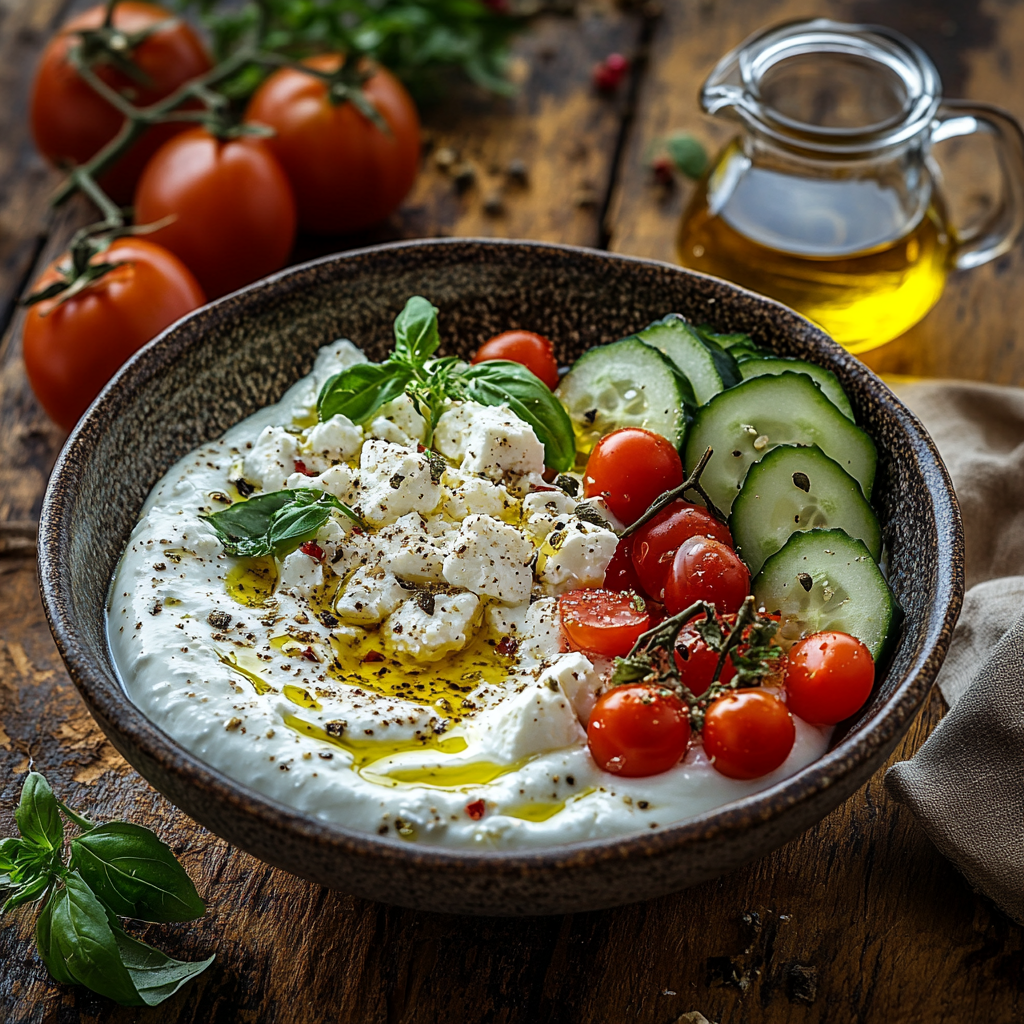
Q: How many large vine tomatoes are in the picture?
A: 4